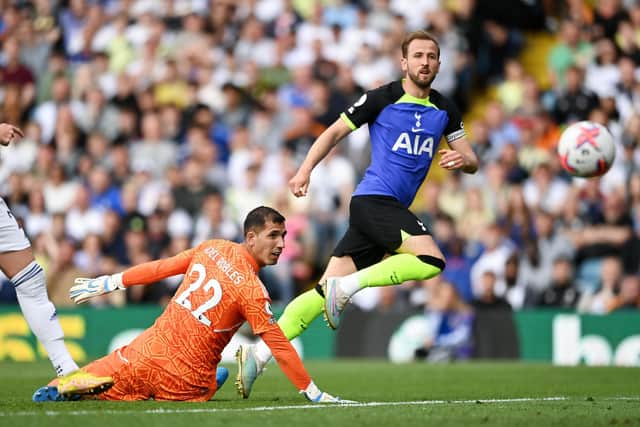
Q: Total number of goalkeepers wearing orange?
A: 1